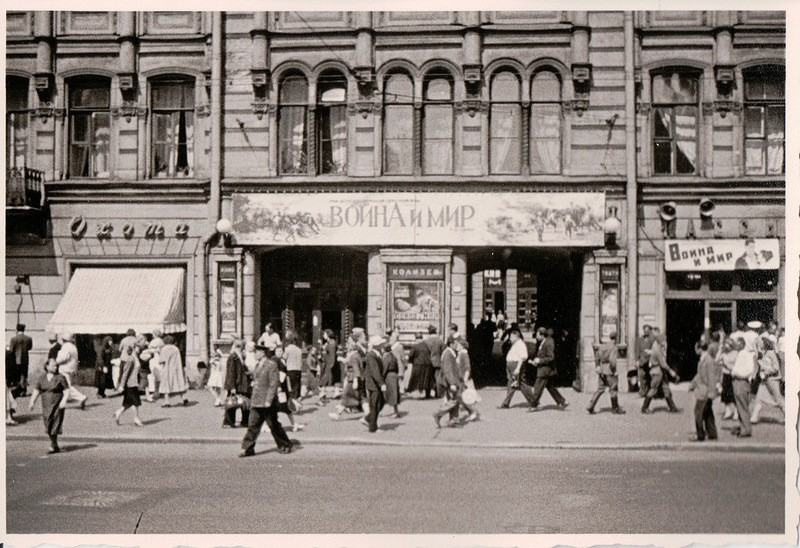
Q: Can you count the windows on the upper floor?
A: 11